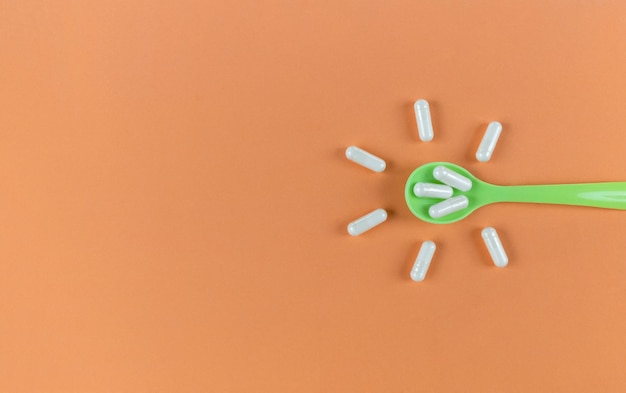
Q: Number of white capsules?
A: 9